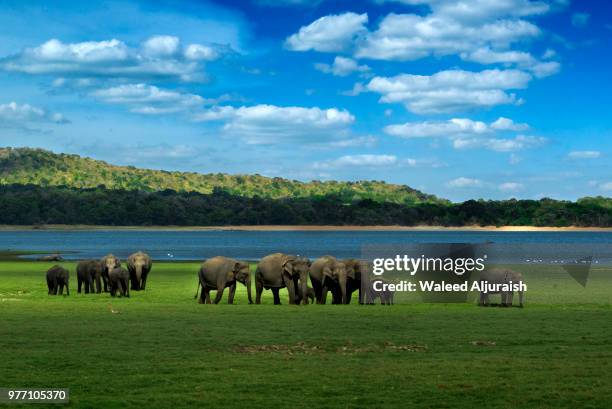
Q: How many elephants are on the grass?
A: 12